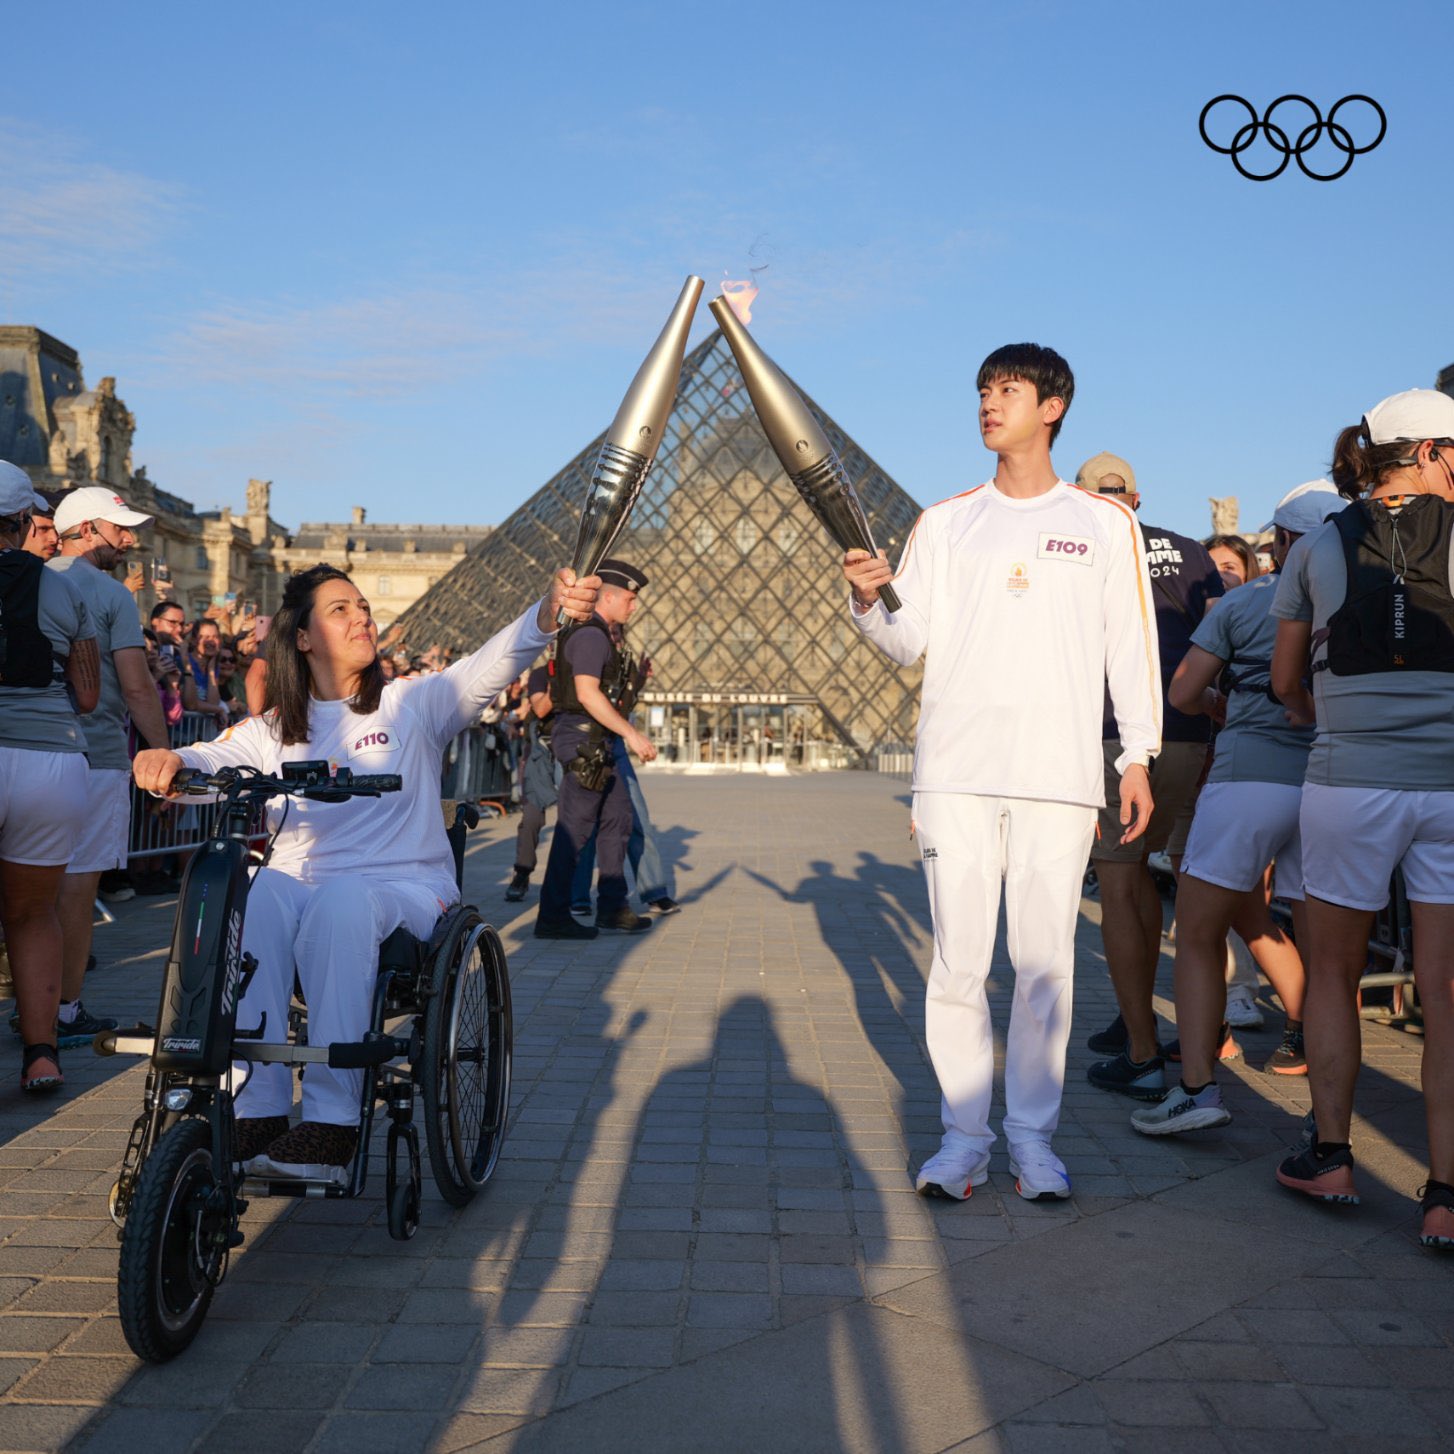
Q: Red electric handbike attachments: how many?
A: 0